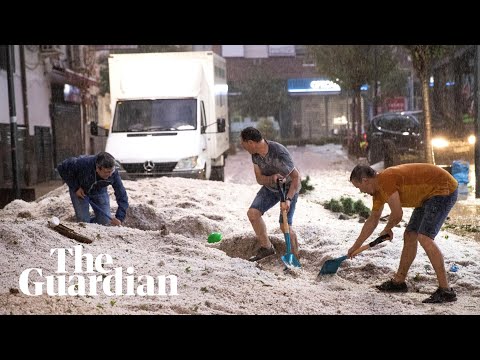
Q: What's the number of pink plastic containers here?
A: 0